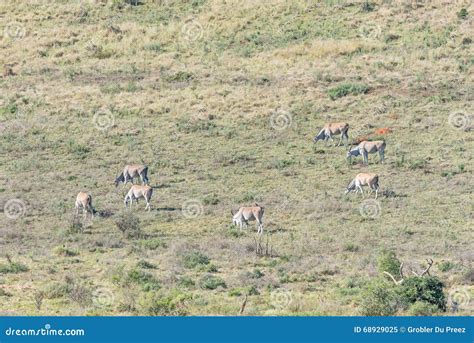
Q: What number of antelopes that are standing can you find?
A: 7